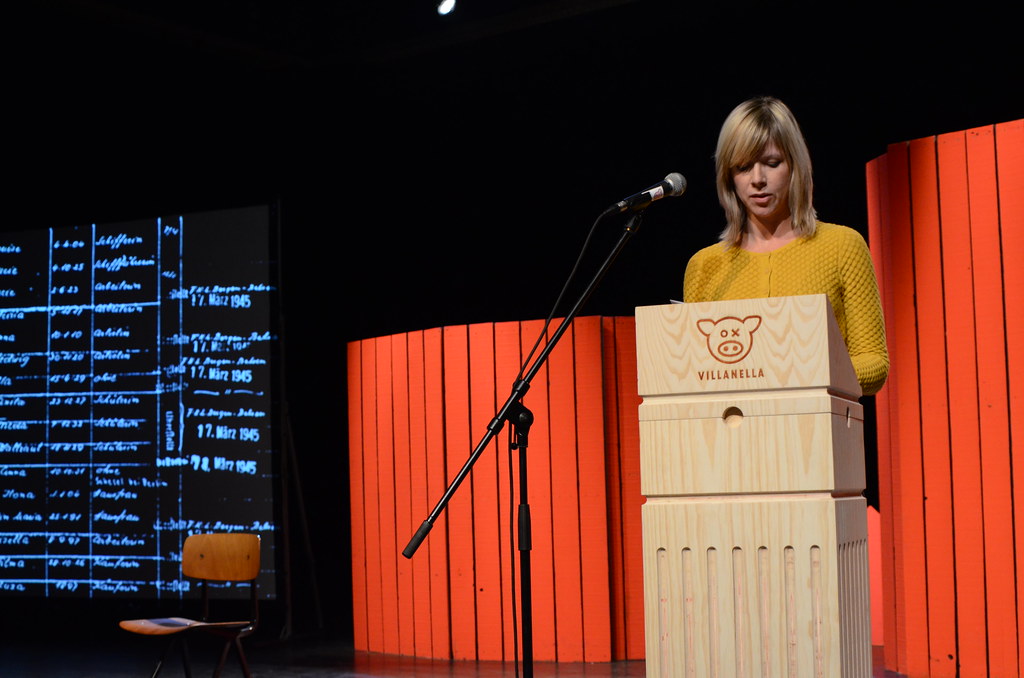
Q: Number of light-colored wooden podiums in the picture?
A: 1